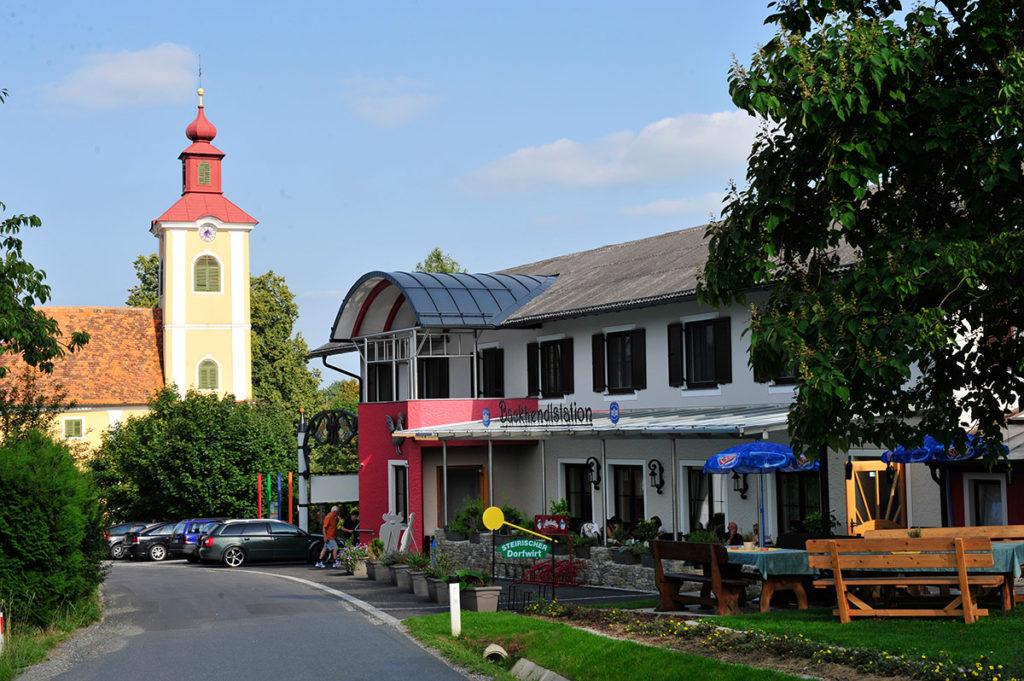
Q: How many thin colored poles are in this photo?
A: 4